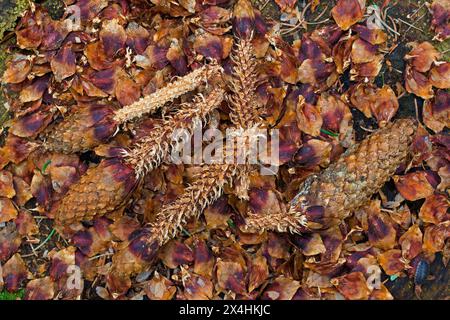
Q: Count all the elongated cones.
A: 5